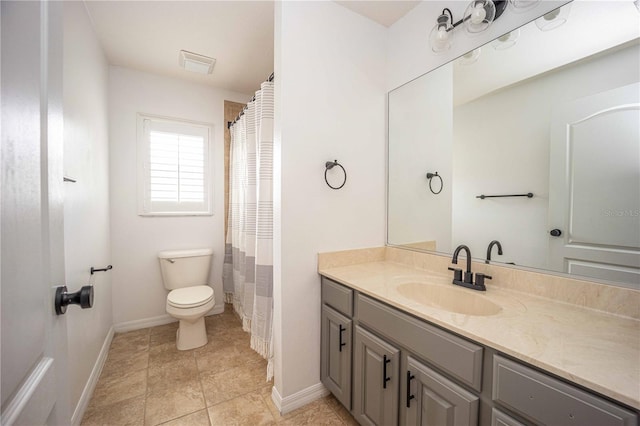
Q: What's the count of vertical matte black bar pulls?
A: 3